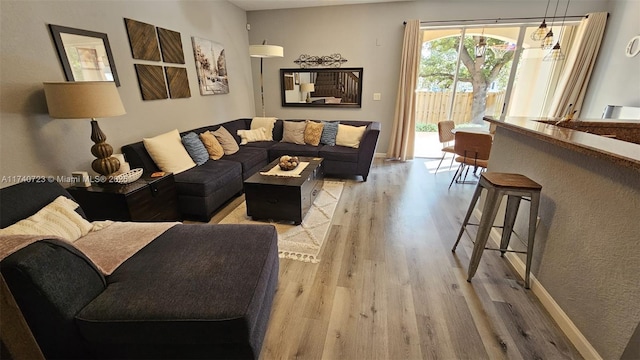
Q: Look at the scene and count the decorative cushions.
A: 10